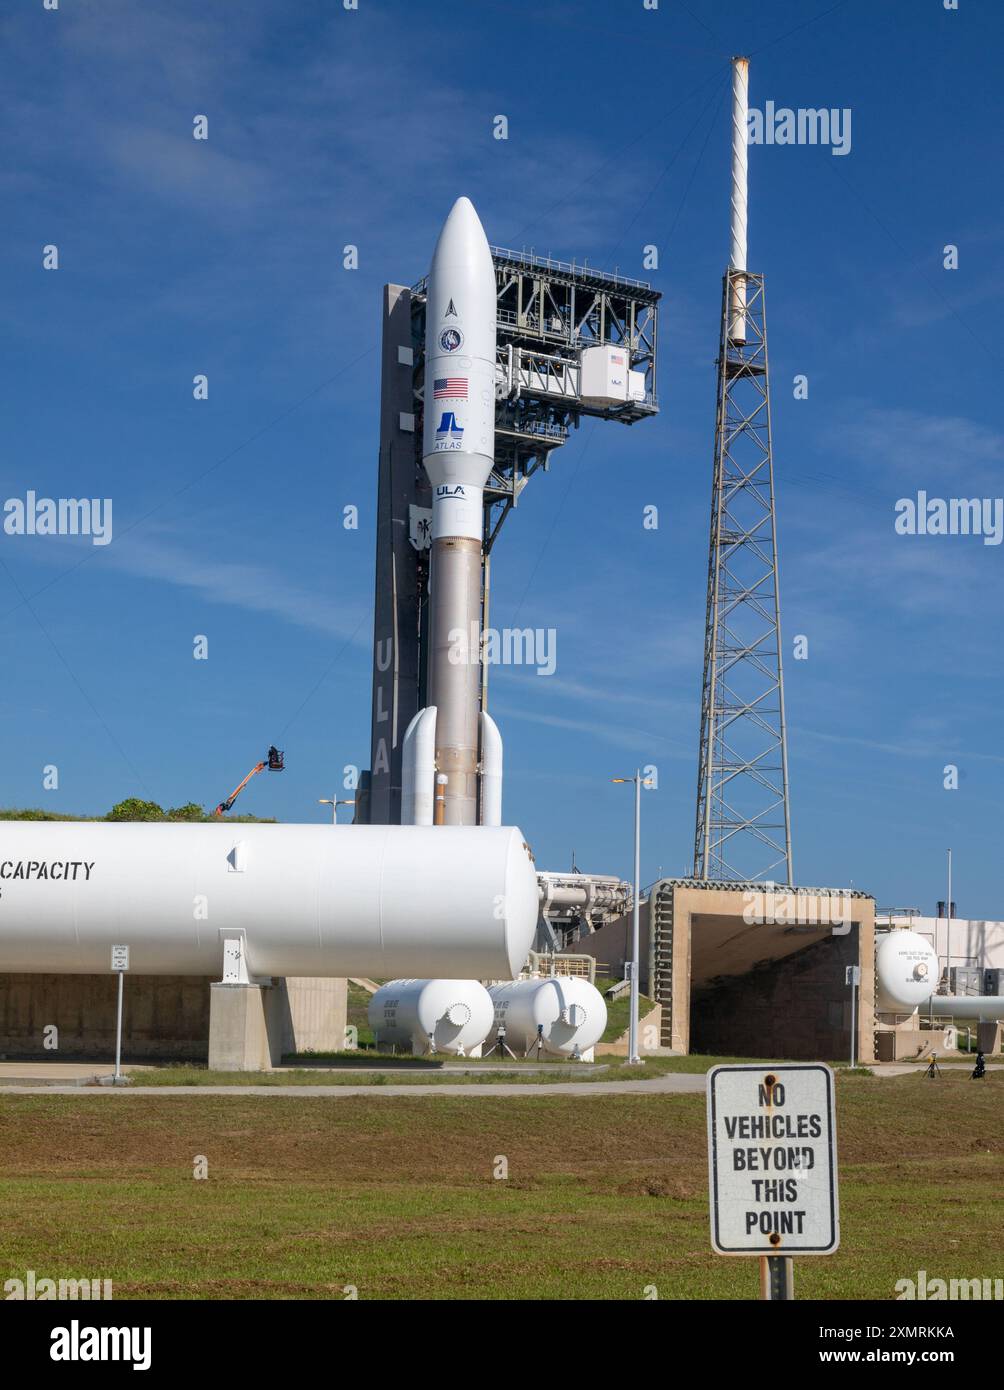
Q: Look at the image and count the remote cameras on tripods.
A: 4